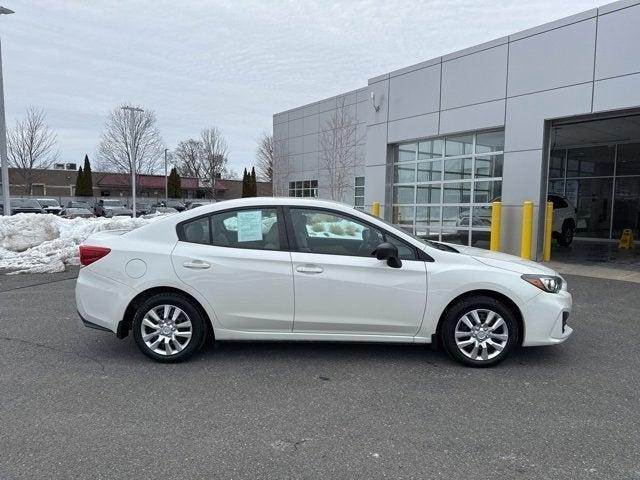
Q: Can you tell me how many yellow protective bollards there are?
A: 4